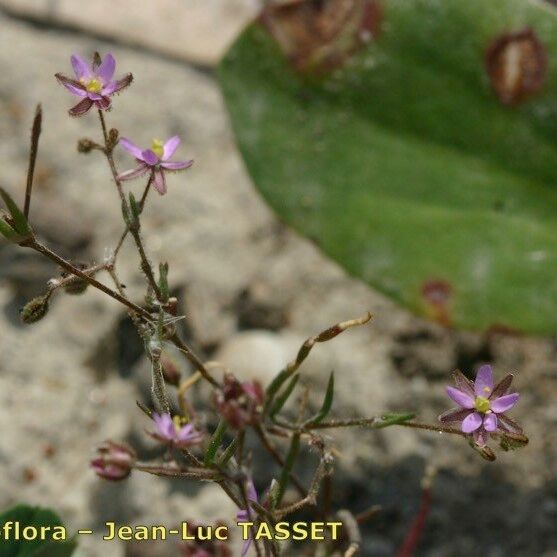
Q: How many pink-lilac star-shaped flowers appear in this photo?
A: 4